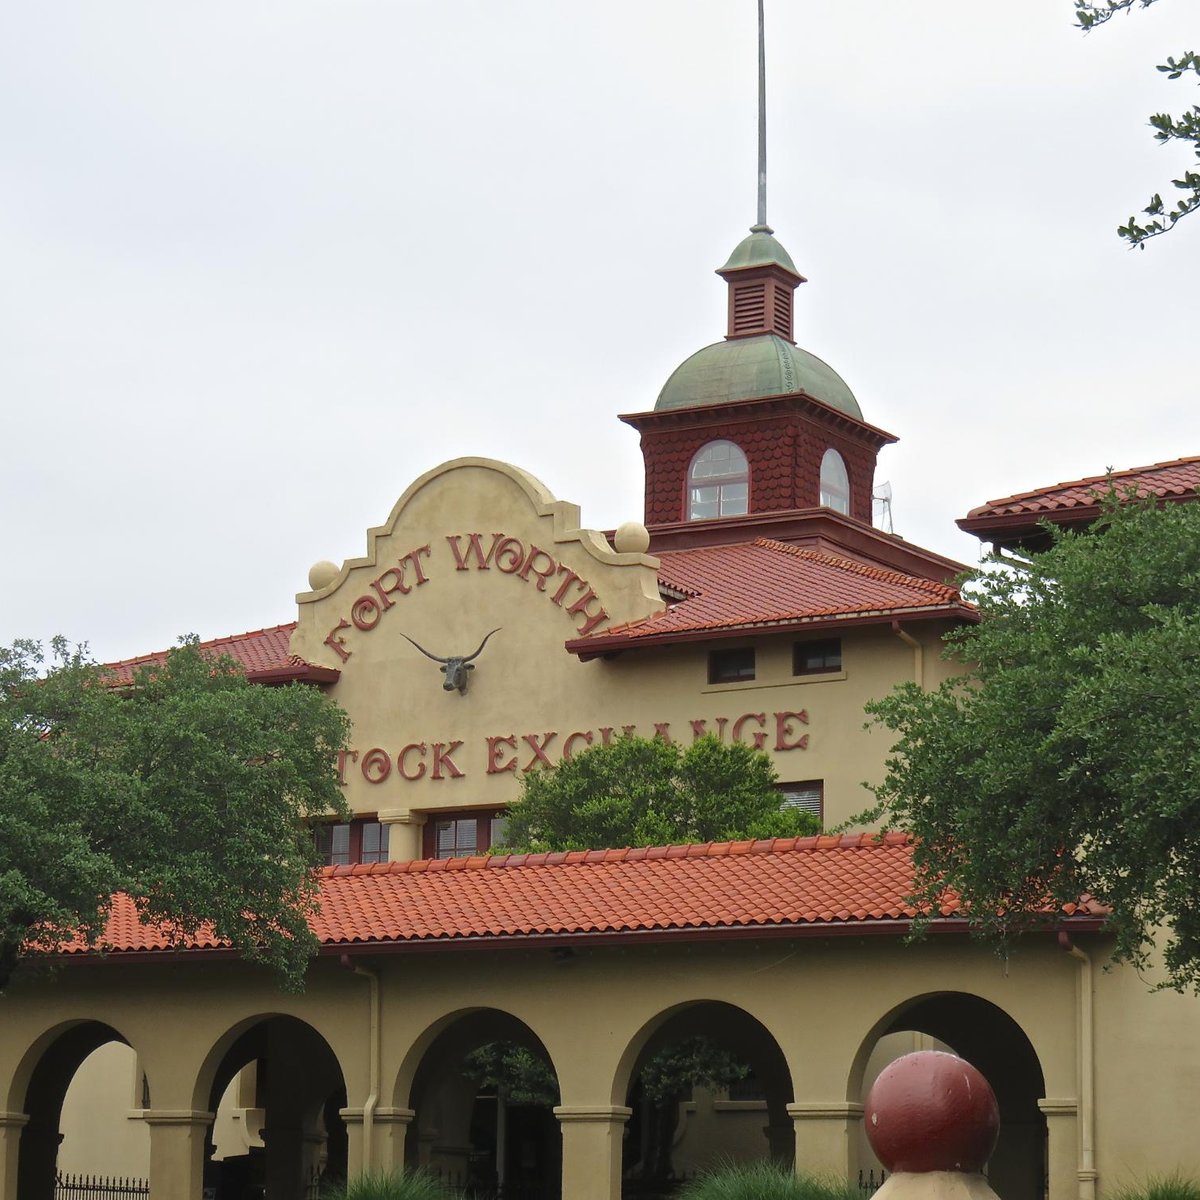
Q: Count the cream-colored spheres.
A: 2